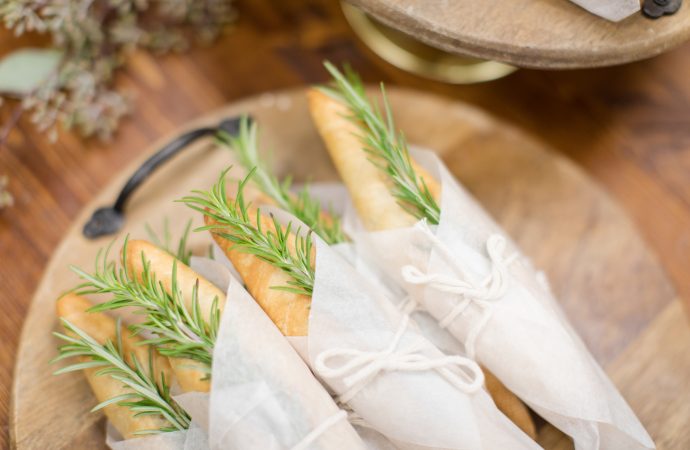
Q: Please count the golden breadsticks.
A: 5